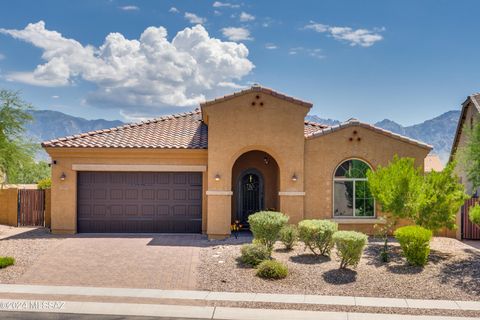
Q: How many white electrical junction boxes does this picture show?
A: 0